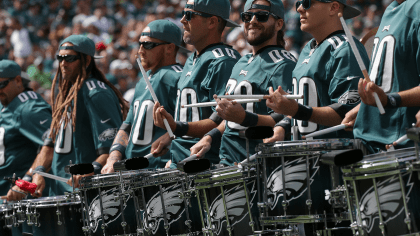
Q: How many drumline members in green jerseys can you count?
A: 7